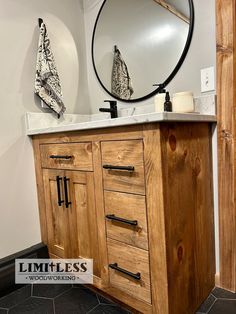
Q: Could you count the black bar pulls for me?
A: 6